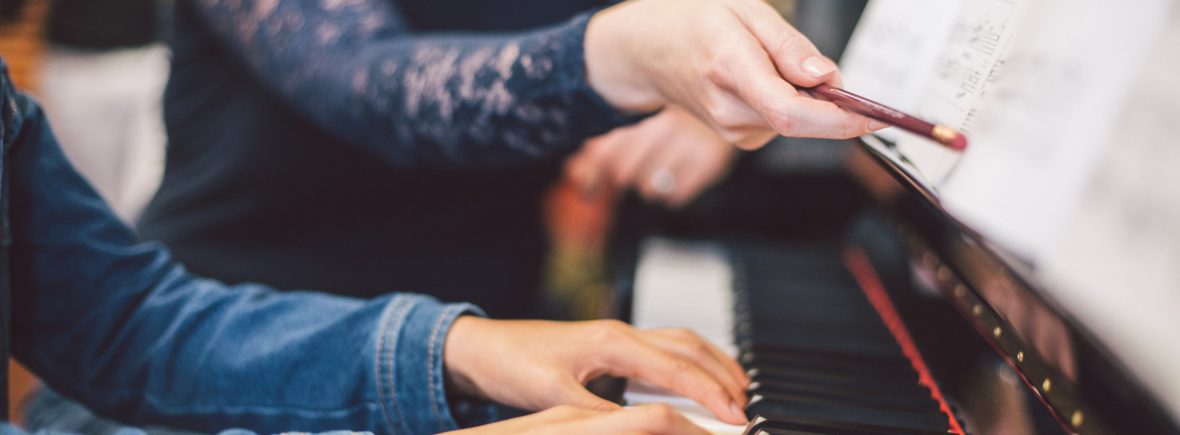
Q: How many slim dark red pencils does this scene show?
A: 1